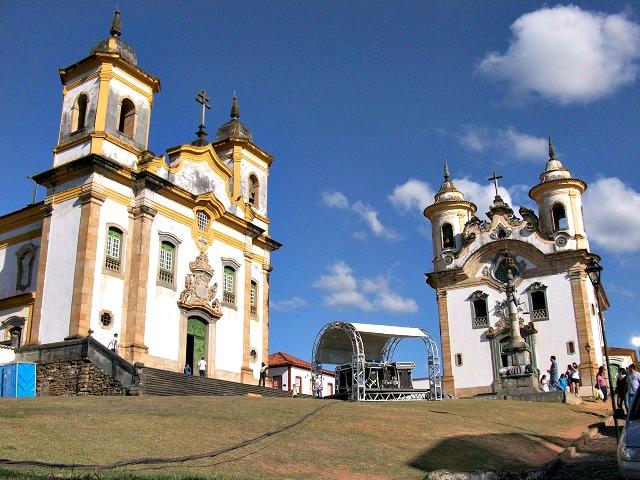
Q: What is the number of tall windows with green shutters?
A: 4